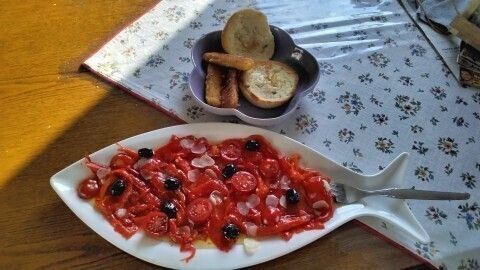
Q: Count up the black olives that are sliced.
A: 0